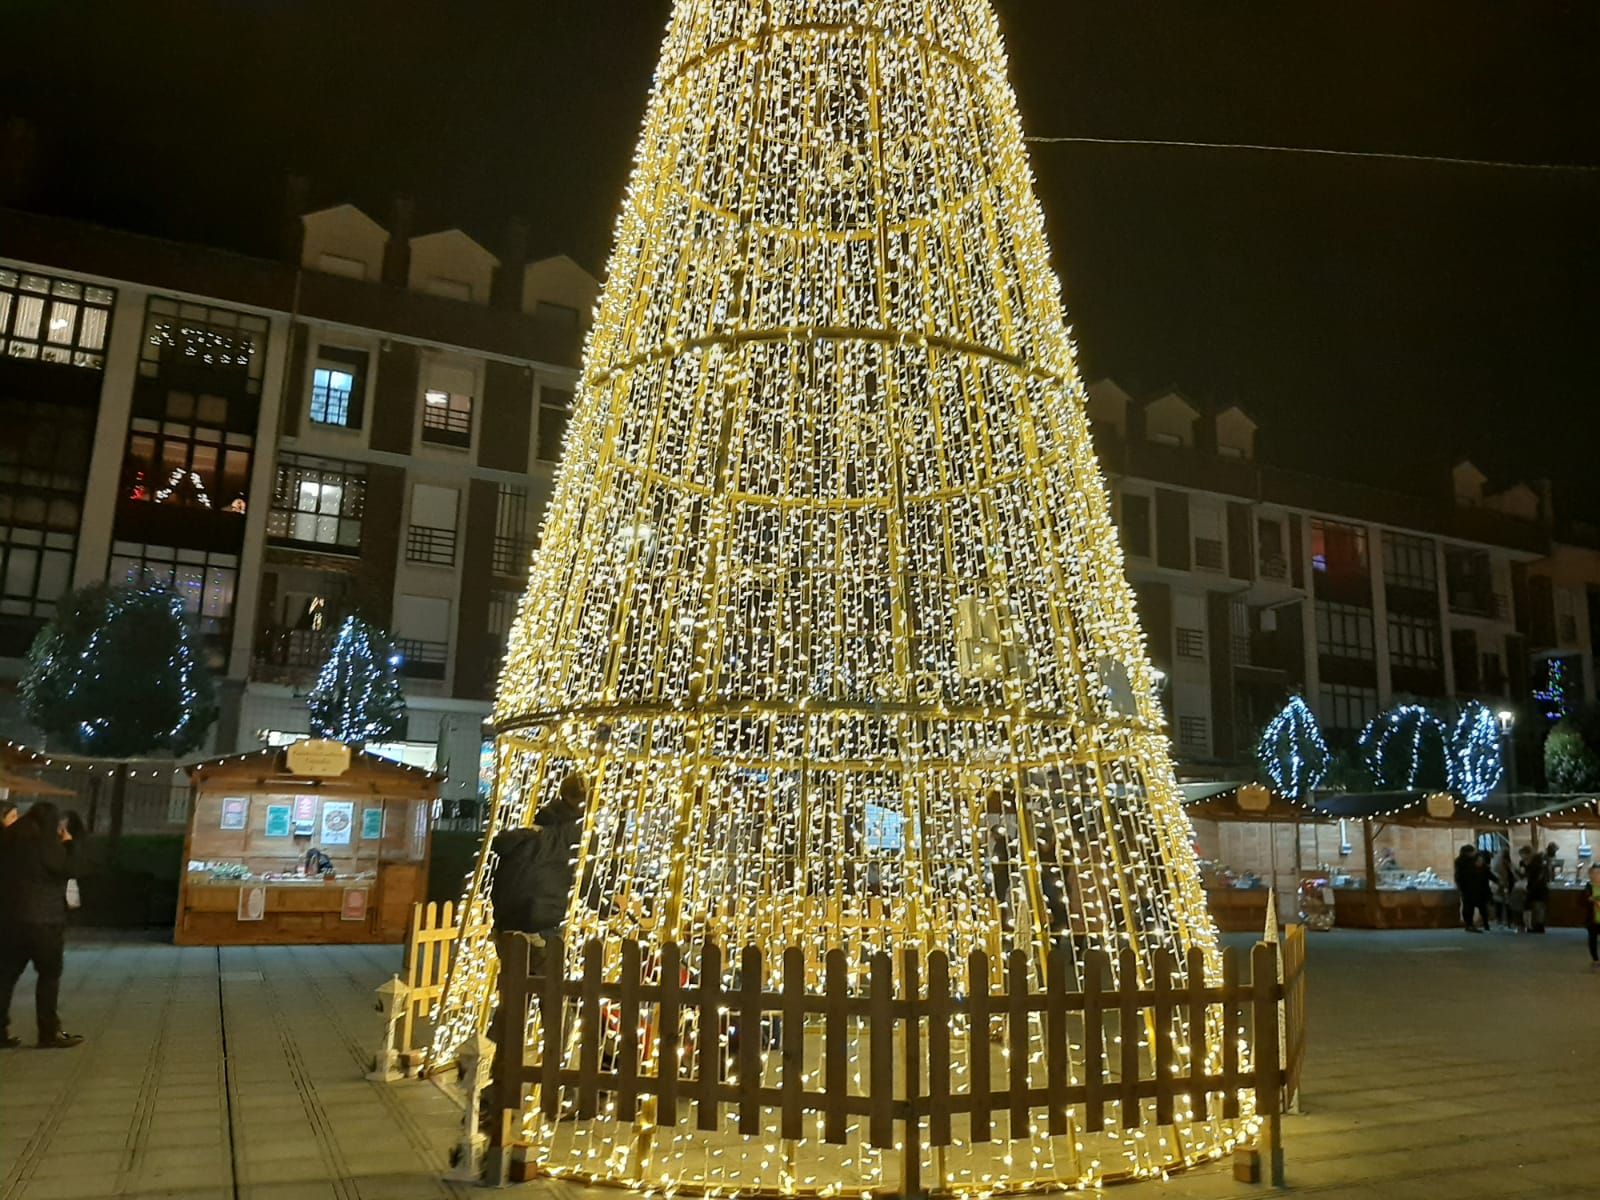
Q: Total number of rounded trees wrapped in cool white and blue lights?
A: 5